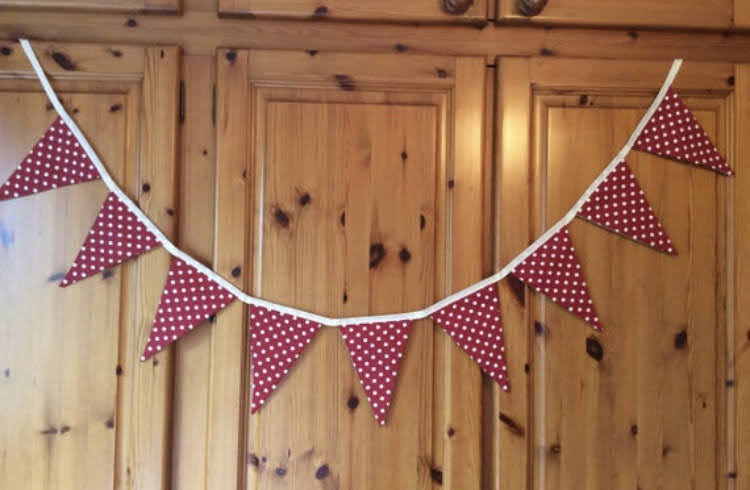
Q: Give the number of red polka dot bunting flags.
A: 9